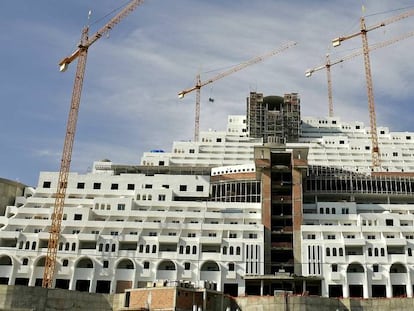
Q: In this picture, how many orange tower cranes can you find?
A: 4